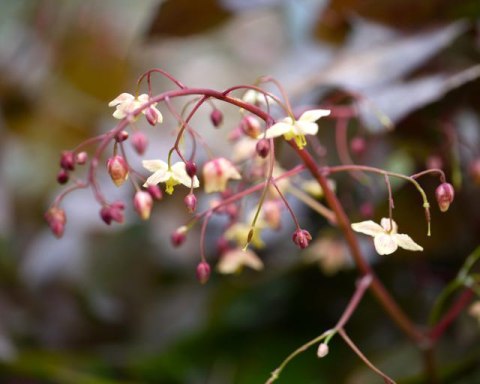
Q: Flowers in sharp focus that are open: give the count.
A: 4